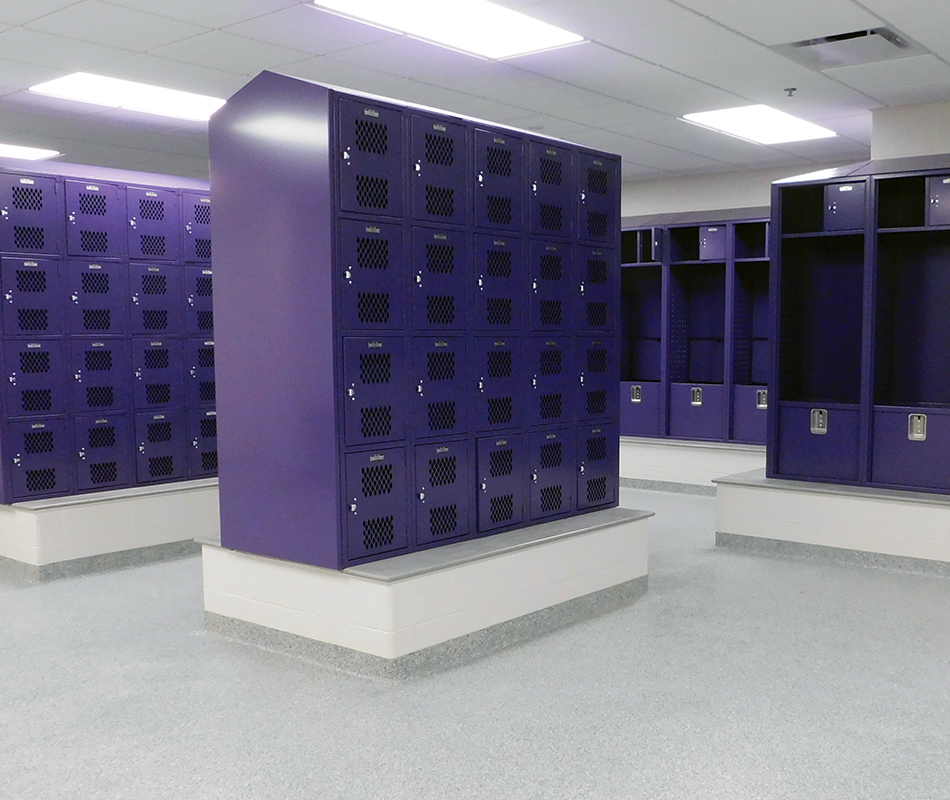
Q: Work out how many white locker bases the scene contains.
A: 4